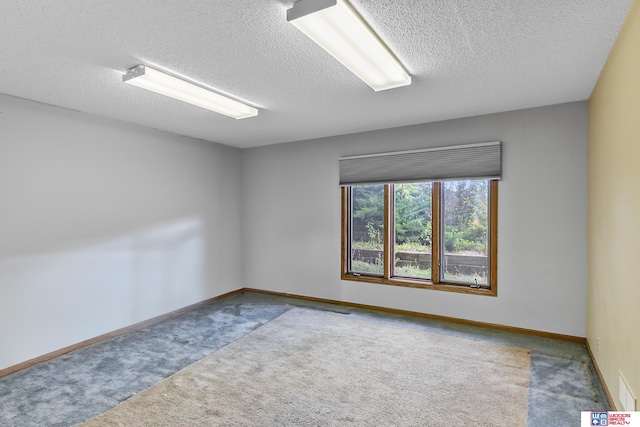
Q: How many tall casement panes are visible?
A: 3